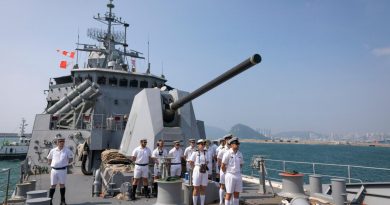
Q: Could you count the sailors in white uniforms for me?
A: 11